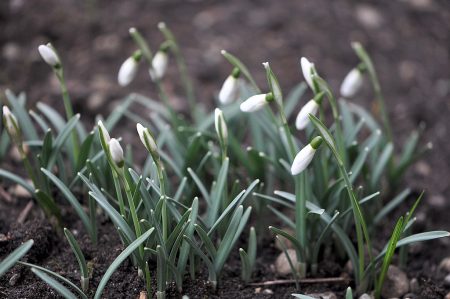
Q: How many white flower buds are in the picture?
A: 14